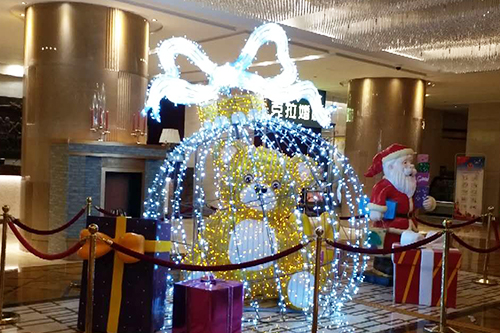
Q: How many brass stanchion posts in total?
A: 6